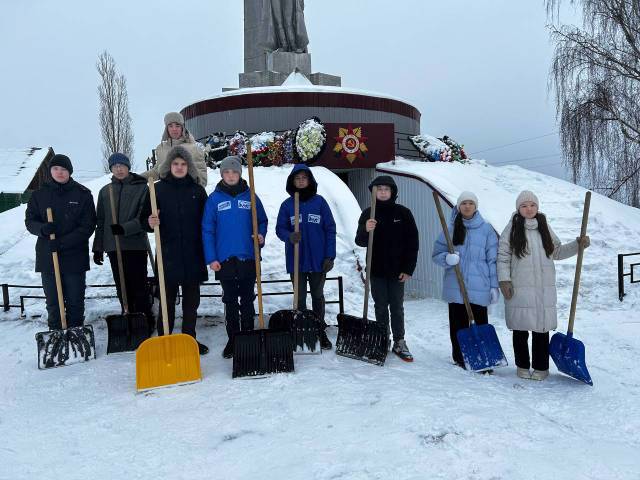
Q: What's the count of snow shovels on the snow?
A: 8